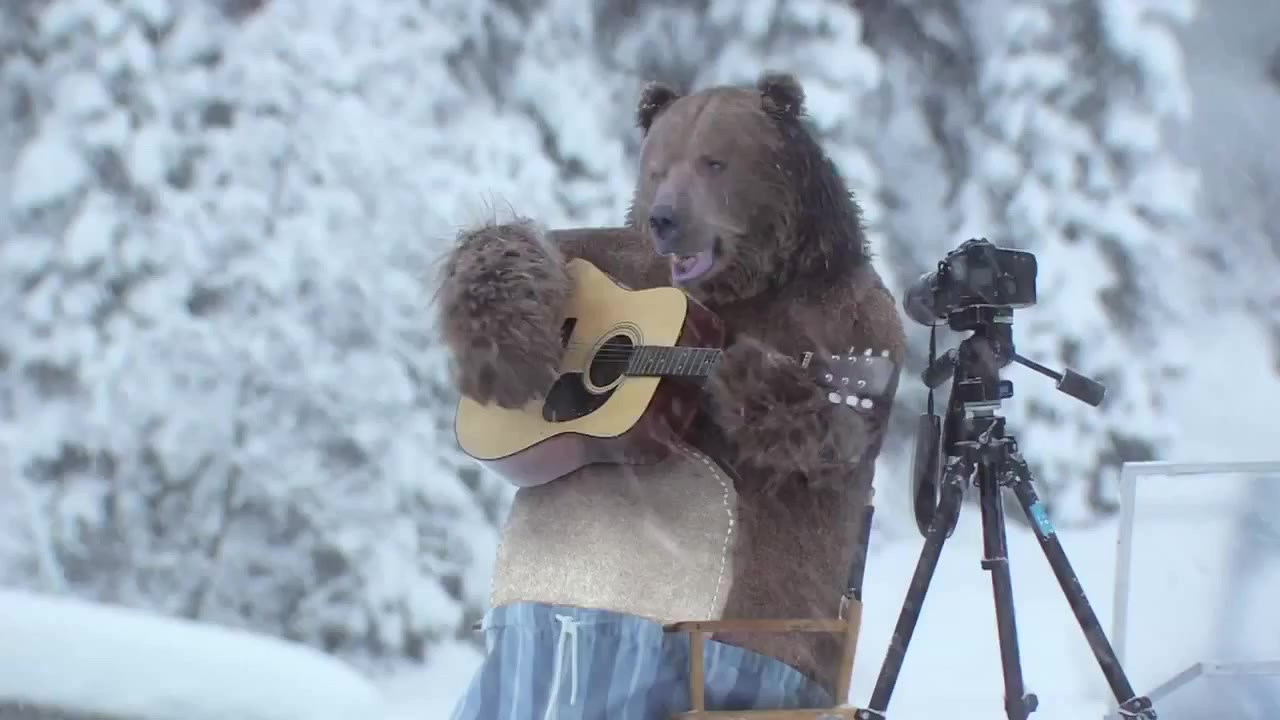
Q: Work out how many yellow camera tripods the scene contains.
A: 0